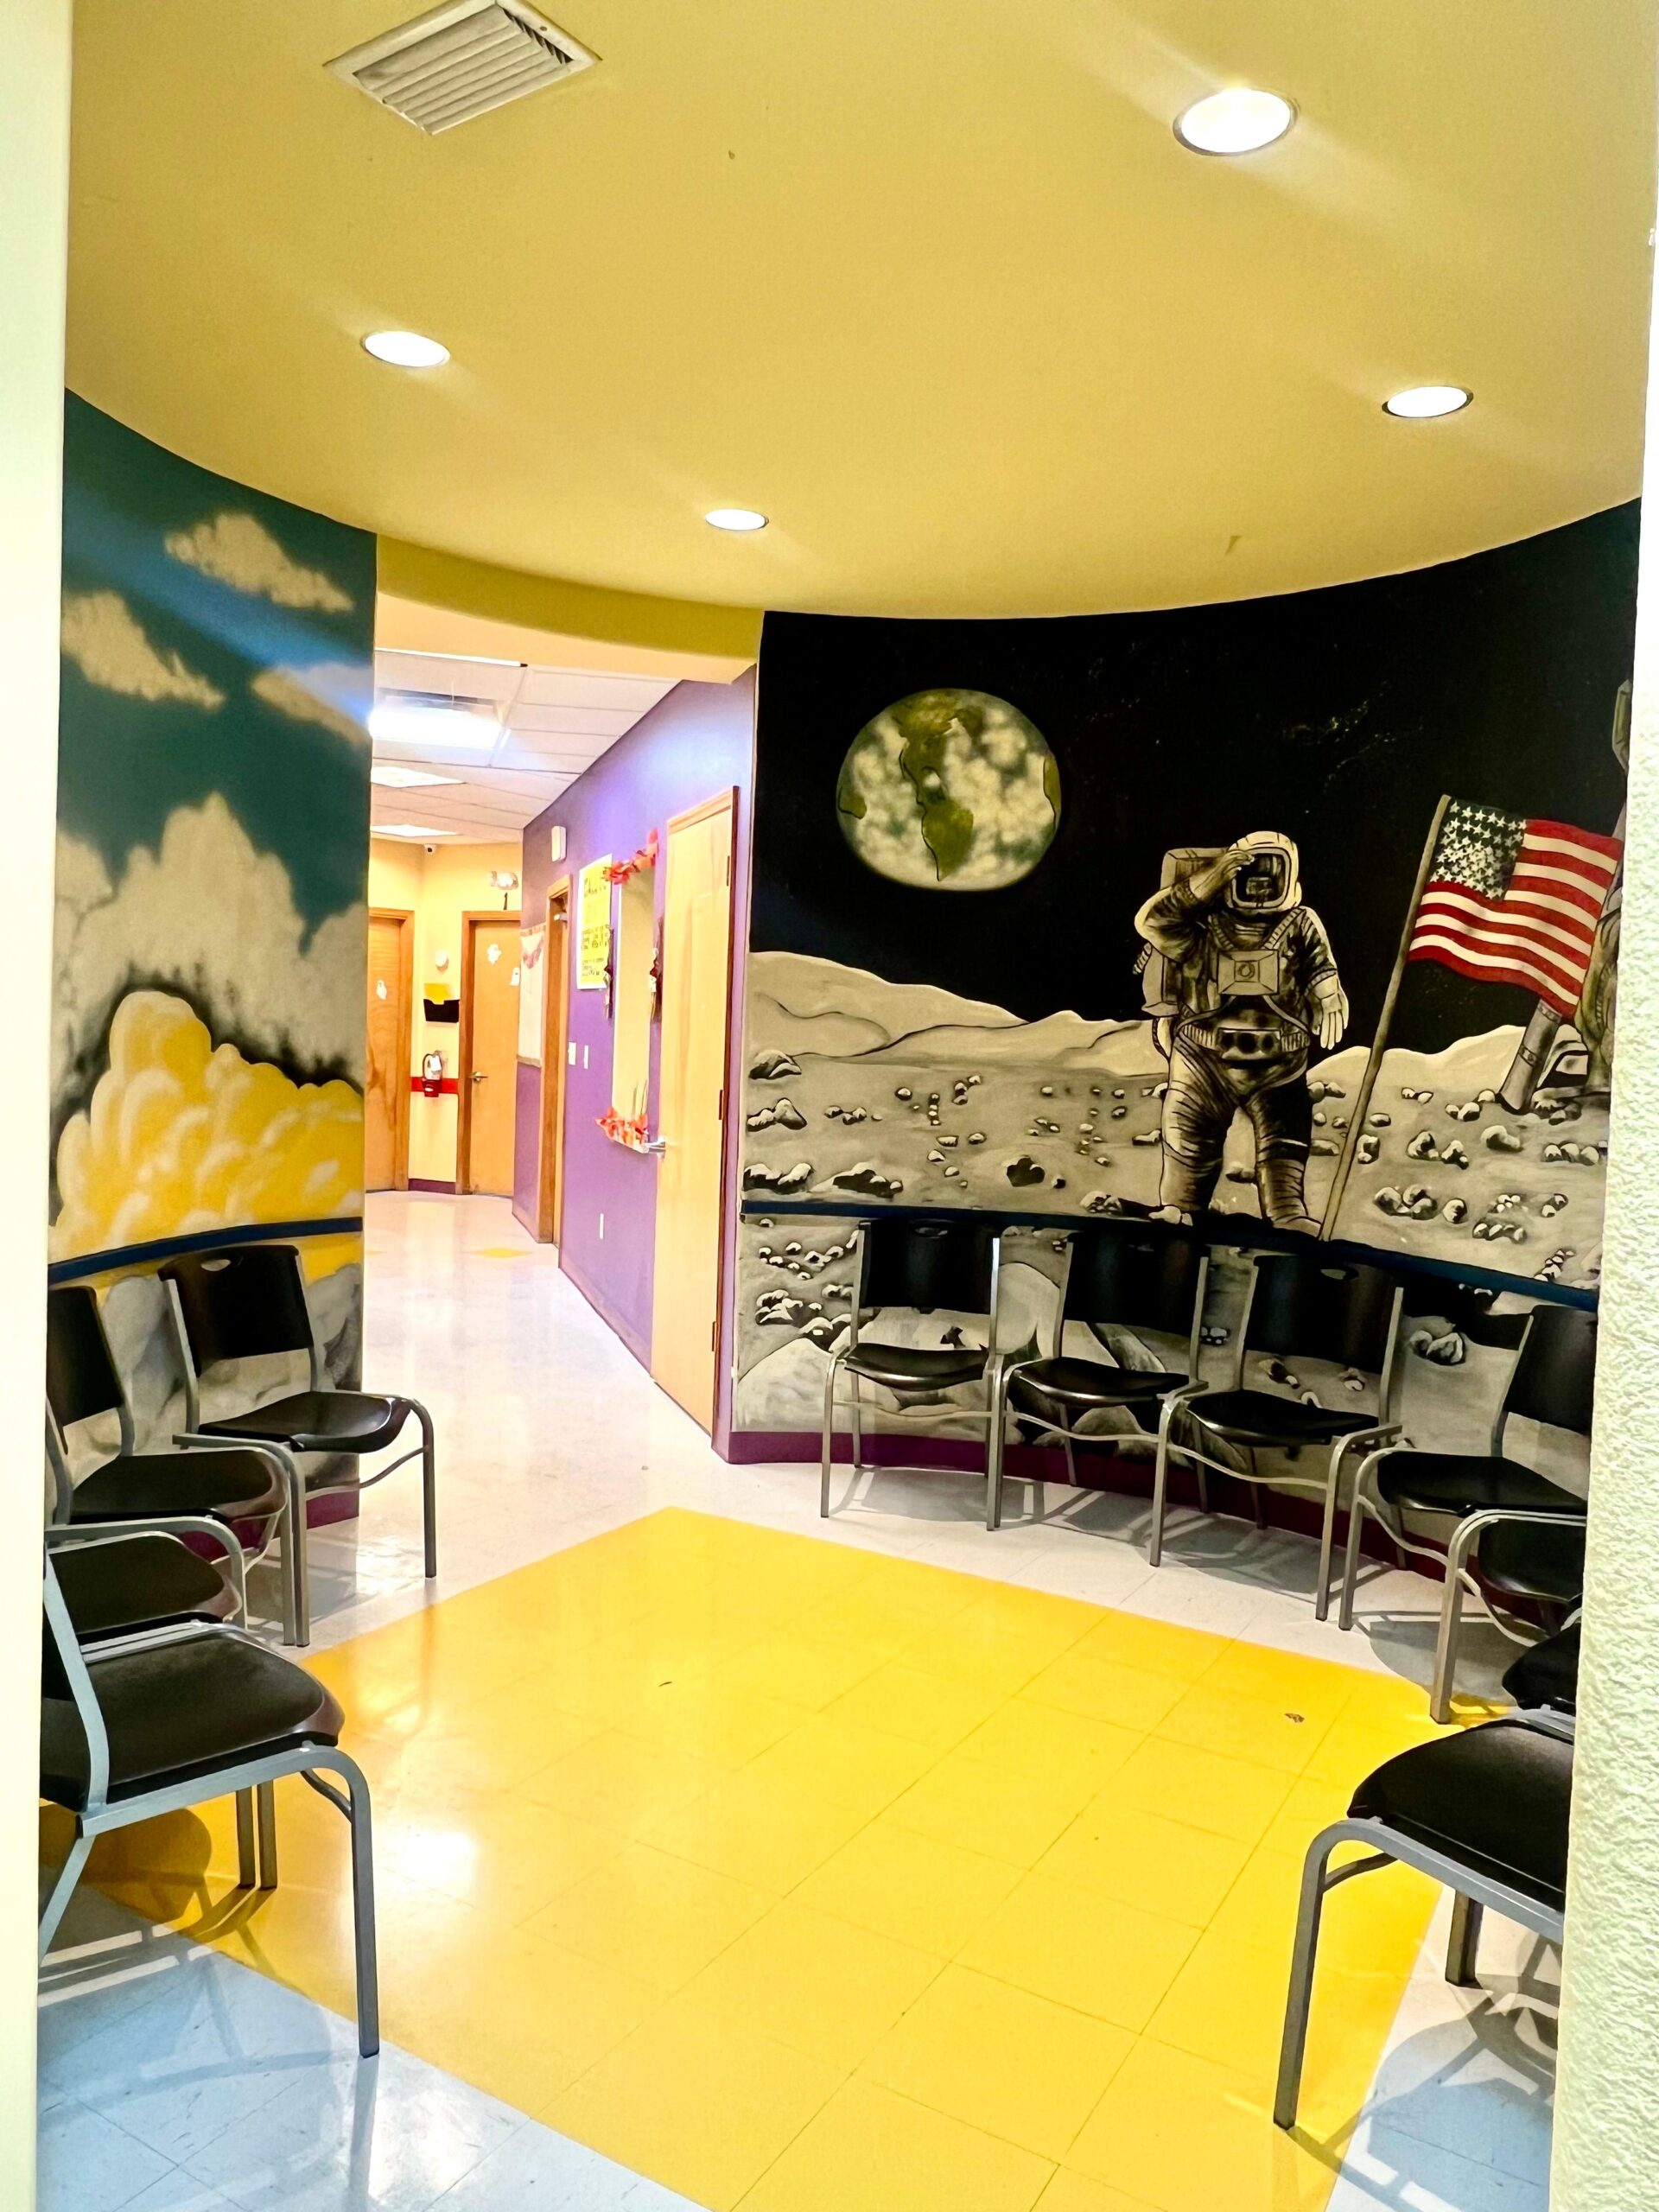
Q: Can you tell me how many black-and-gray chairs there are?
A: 11